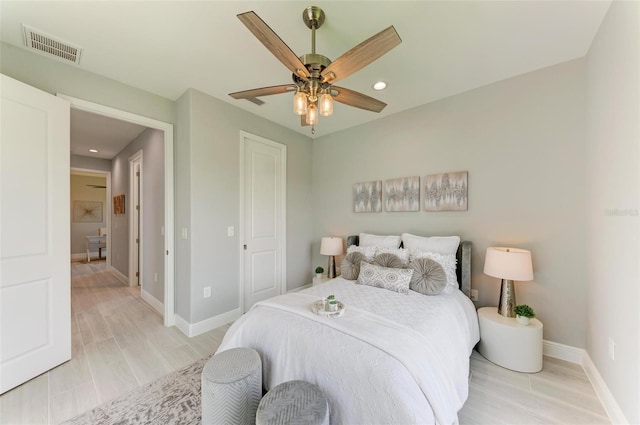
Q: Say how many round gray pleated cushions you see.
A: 3